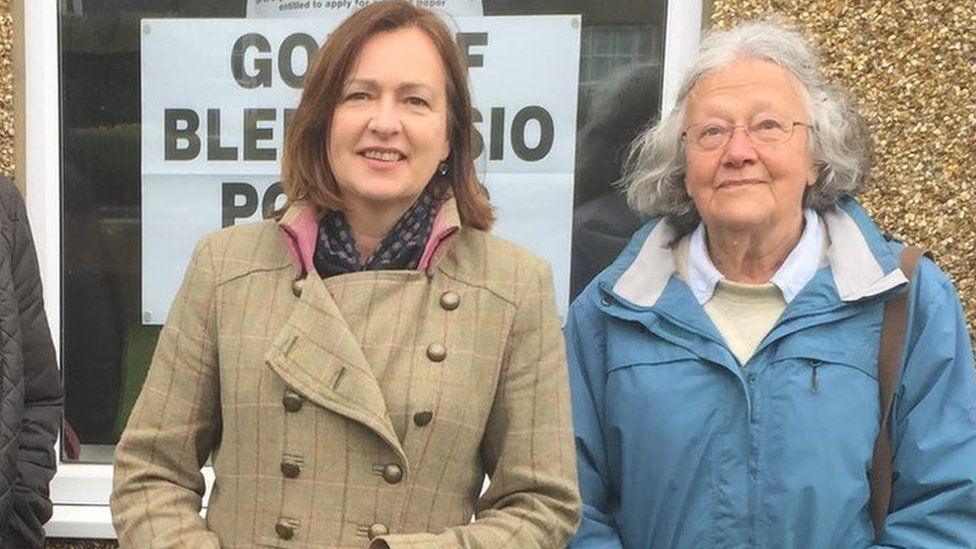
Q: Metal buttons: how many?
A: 9